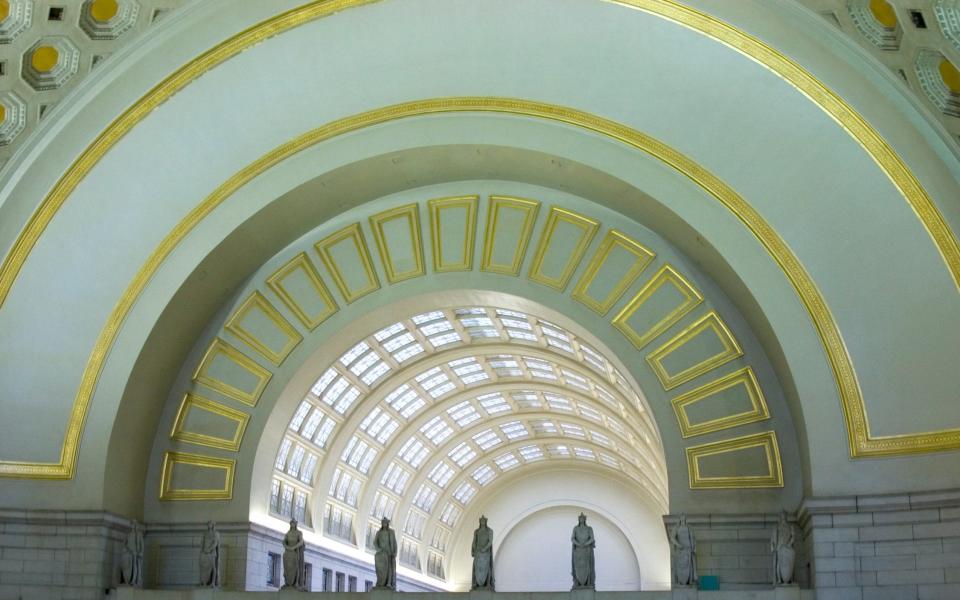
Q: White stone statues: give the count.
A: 8